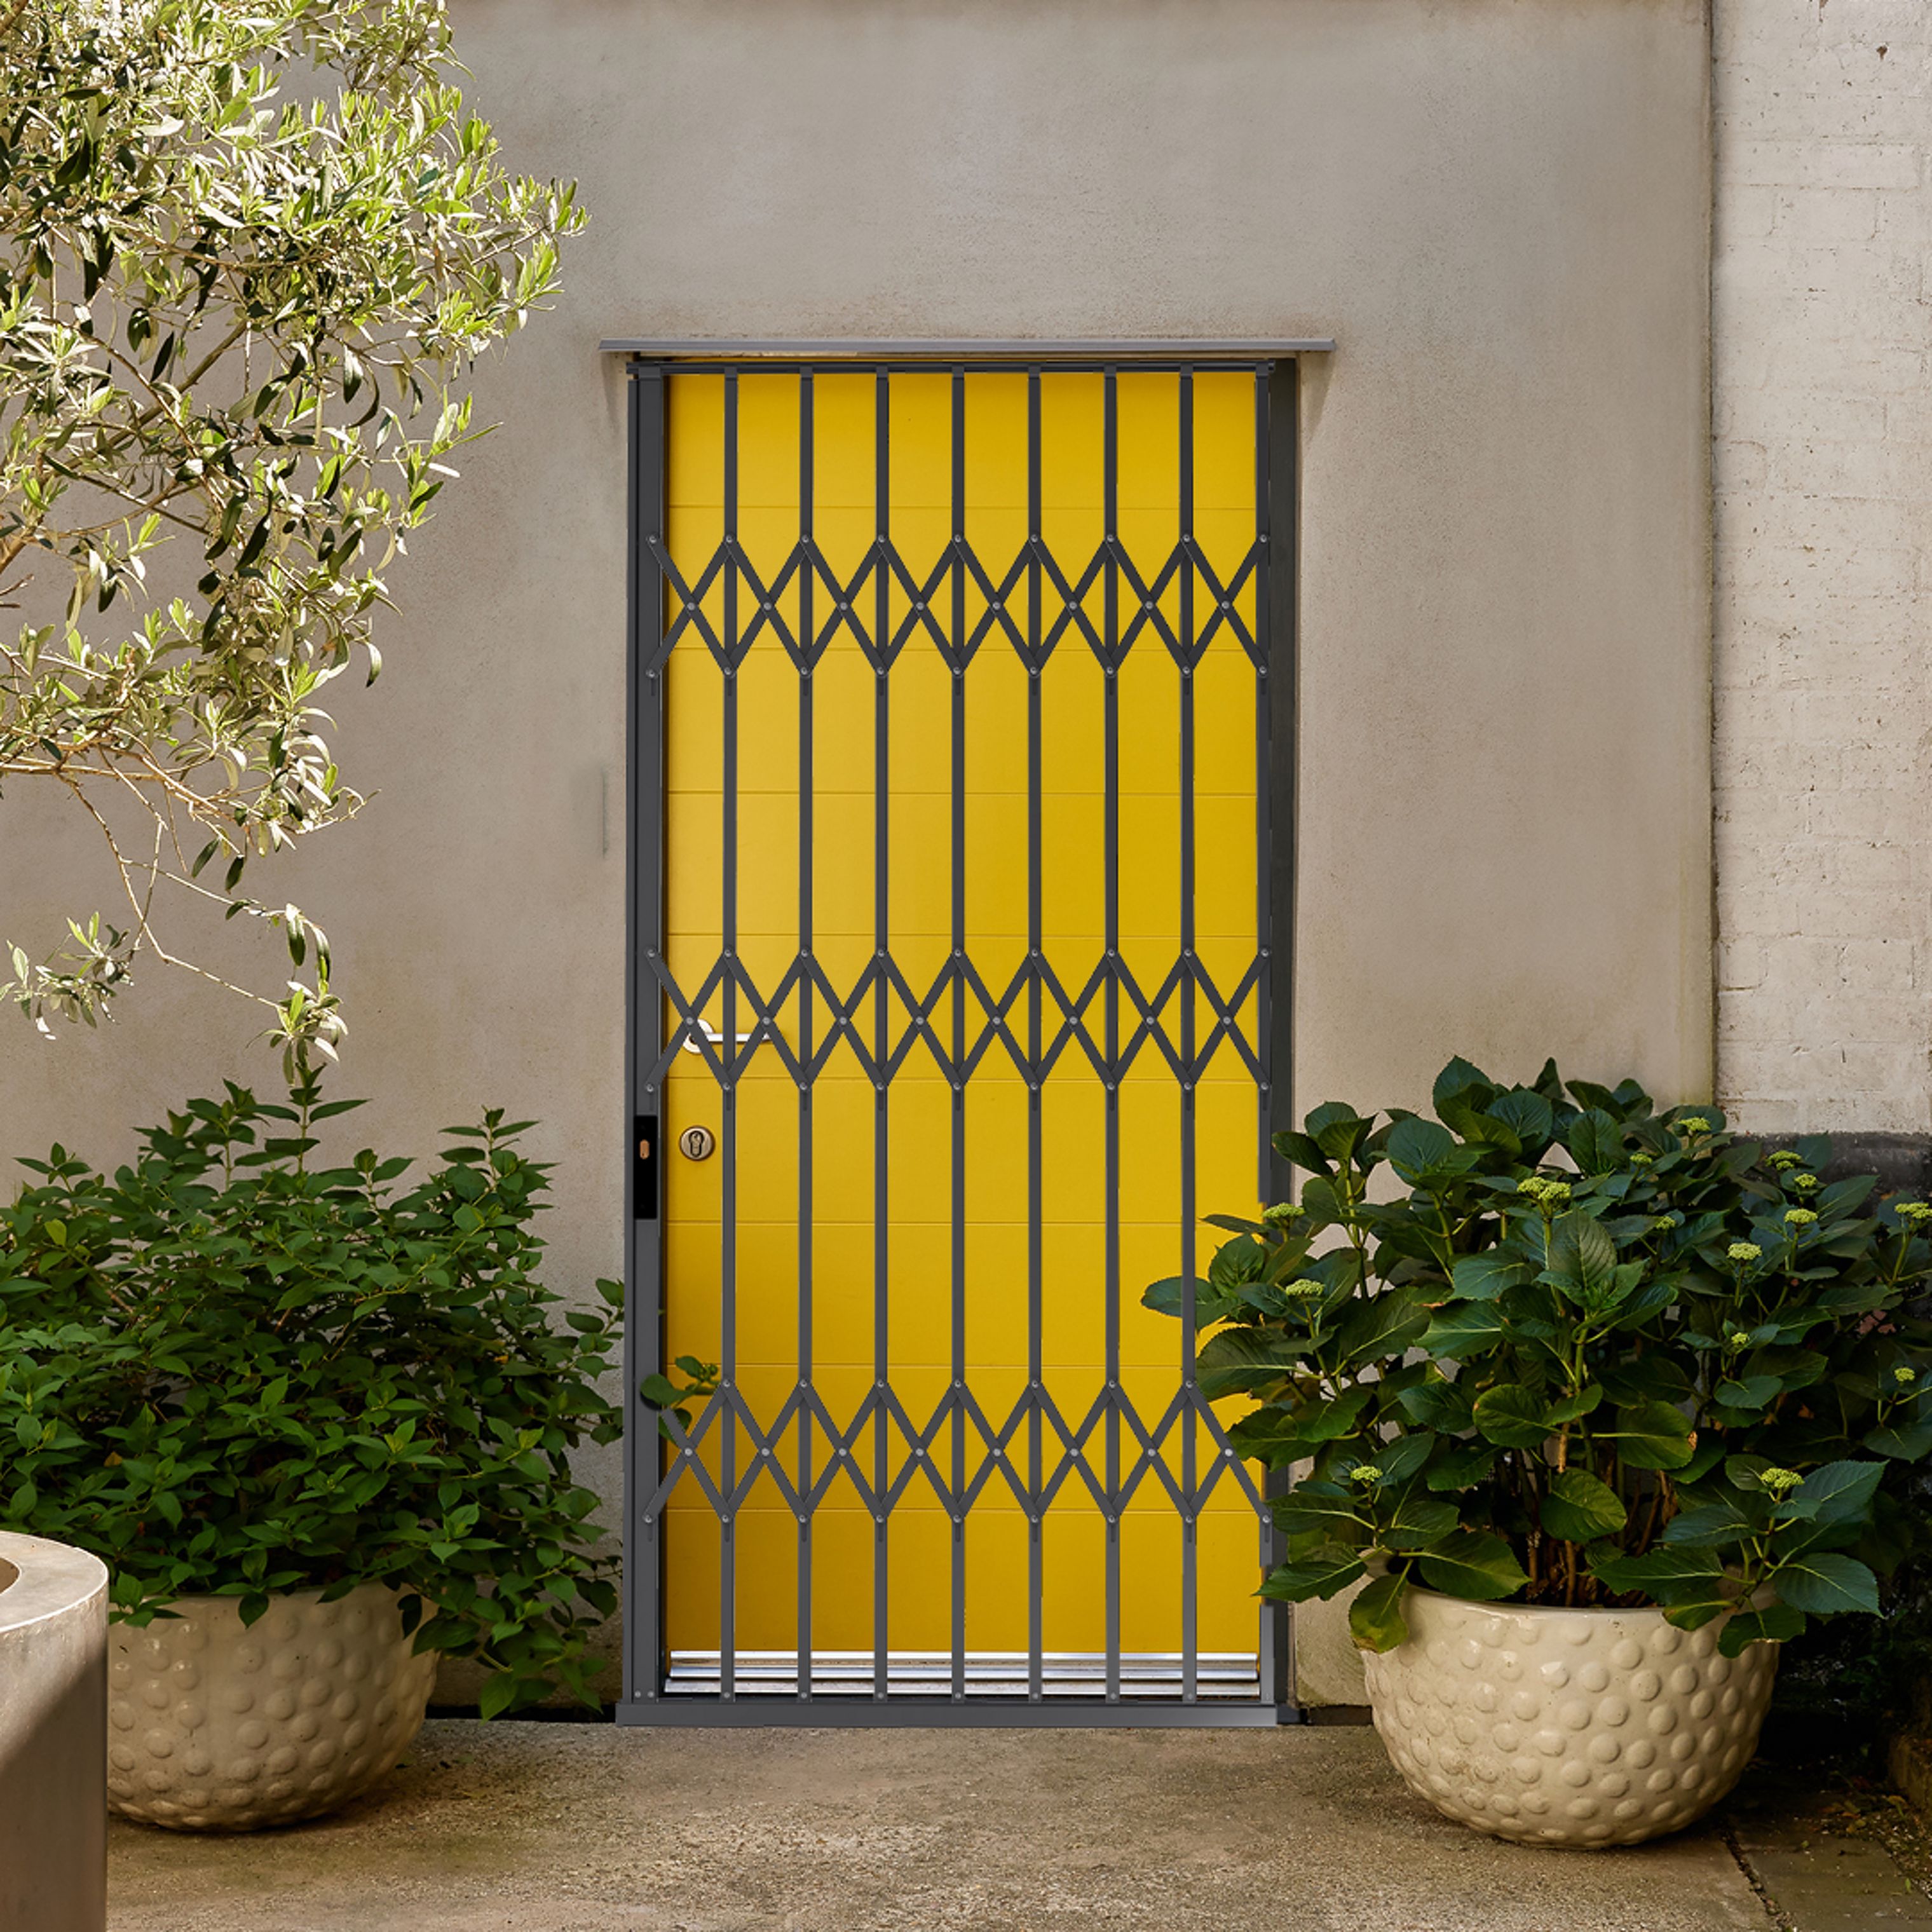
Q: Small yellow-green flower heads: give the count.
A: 15